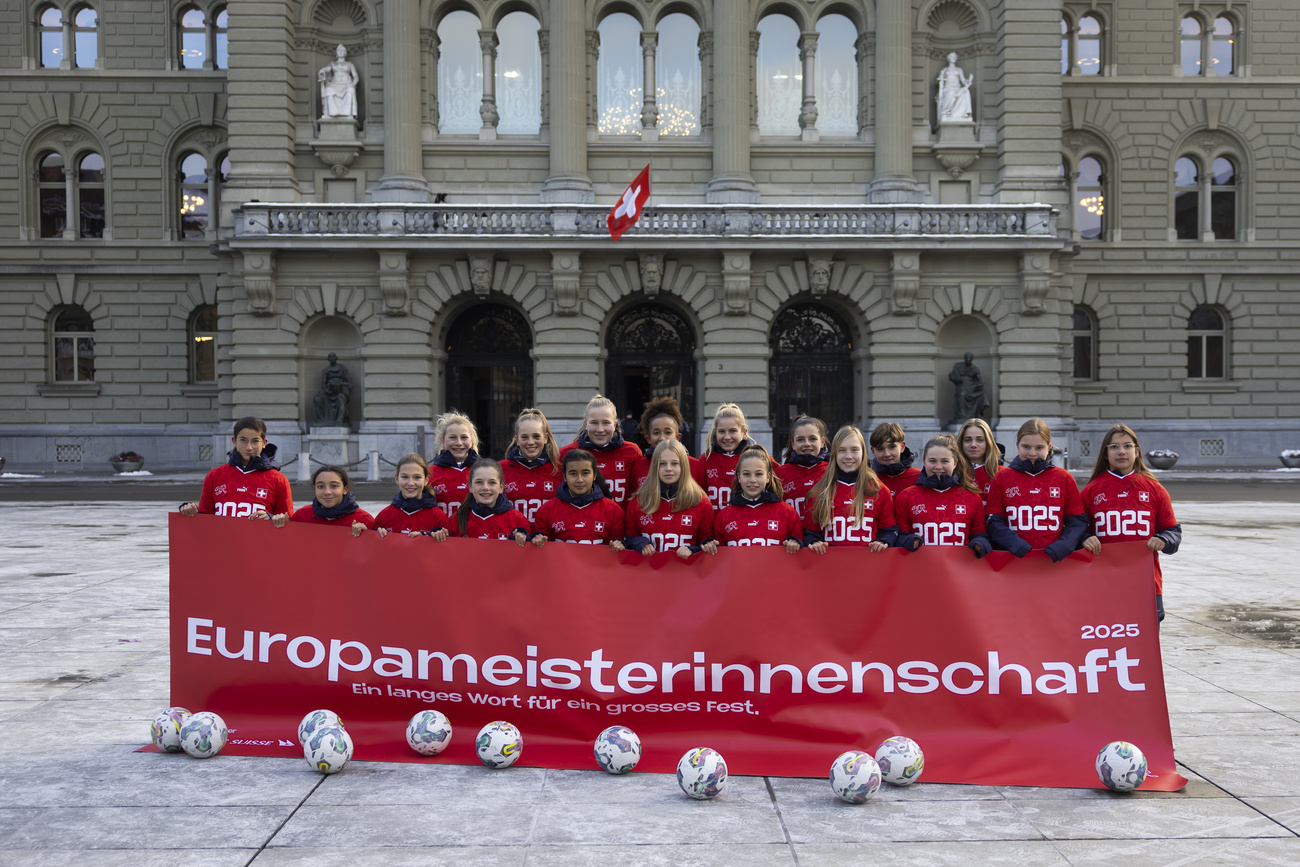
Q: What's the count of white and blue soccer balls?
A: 11